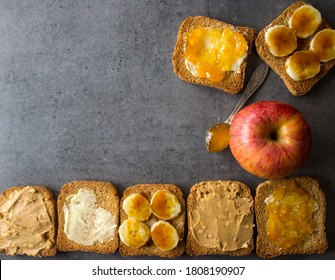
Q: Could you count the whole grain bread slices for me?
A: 7